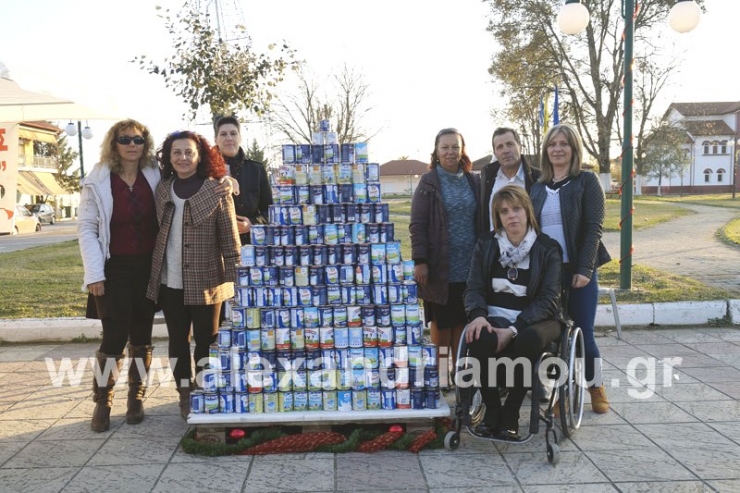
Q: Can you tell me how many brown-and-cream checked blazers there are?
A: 1